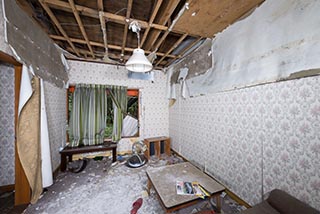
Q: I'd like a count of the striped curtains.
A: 2